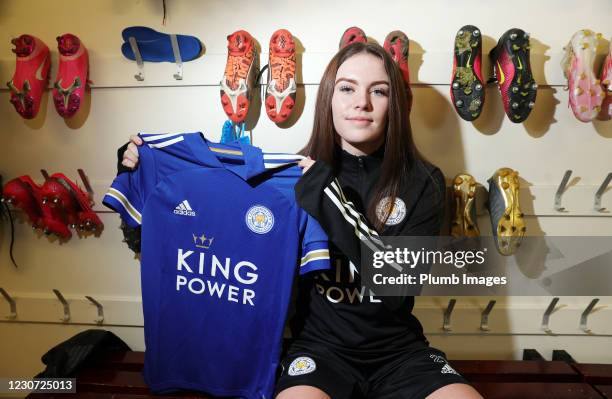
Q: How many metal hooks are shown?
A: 13